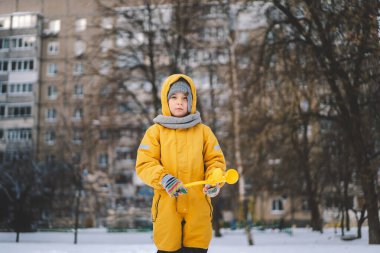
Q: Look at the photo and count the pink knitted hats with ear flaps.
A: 0